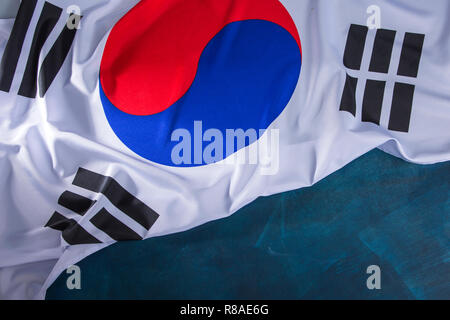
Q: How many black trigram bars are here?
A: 13